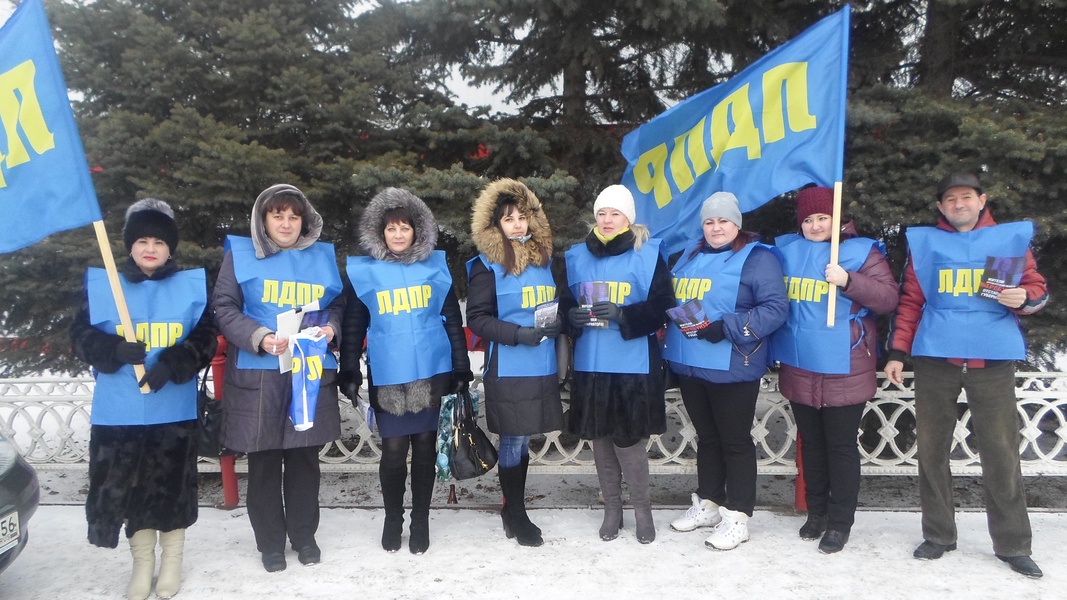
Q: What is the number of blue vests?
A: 8